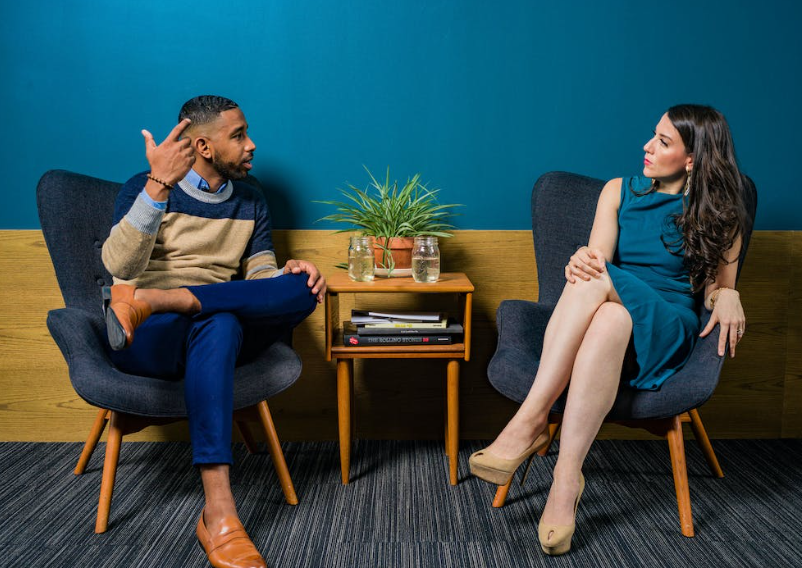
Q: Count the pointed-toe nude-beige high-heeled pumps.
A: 2